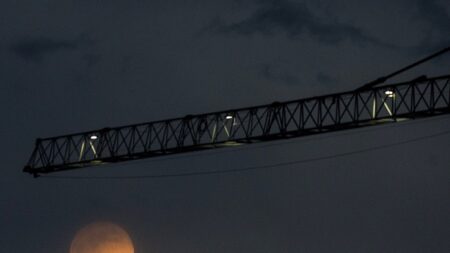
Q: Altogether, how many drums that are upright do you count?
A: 0